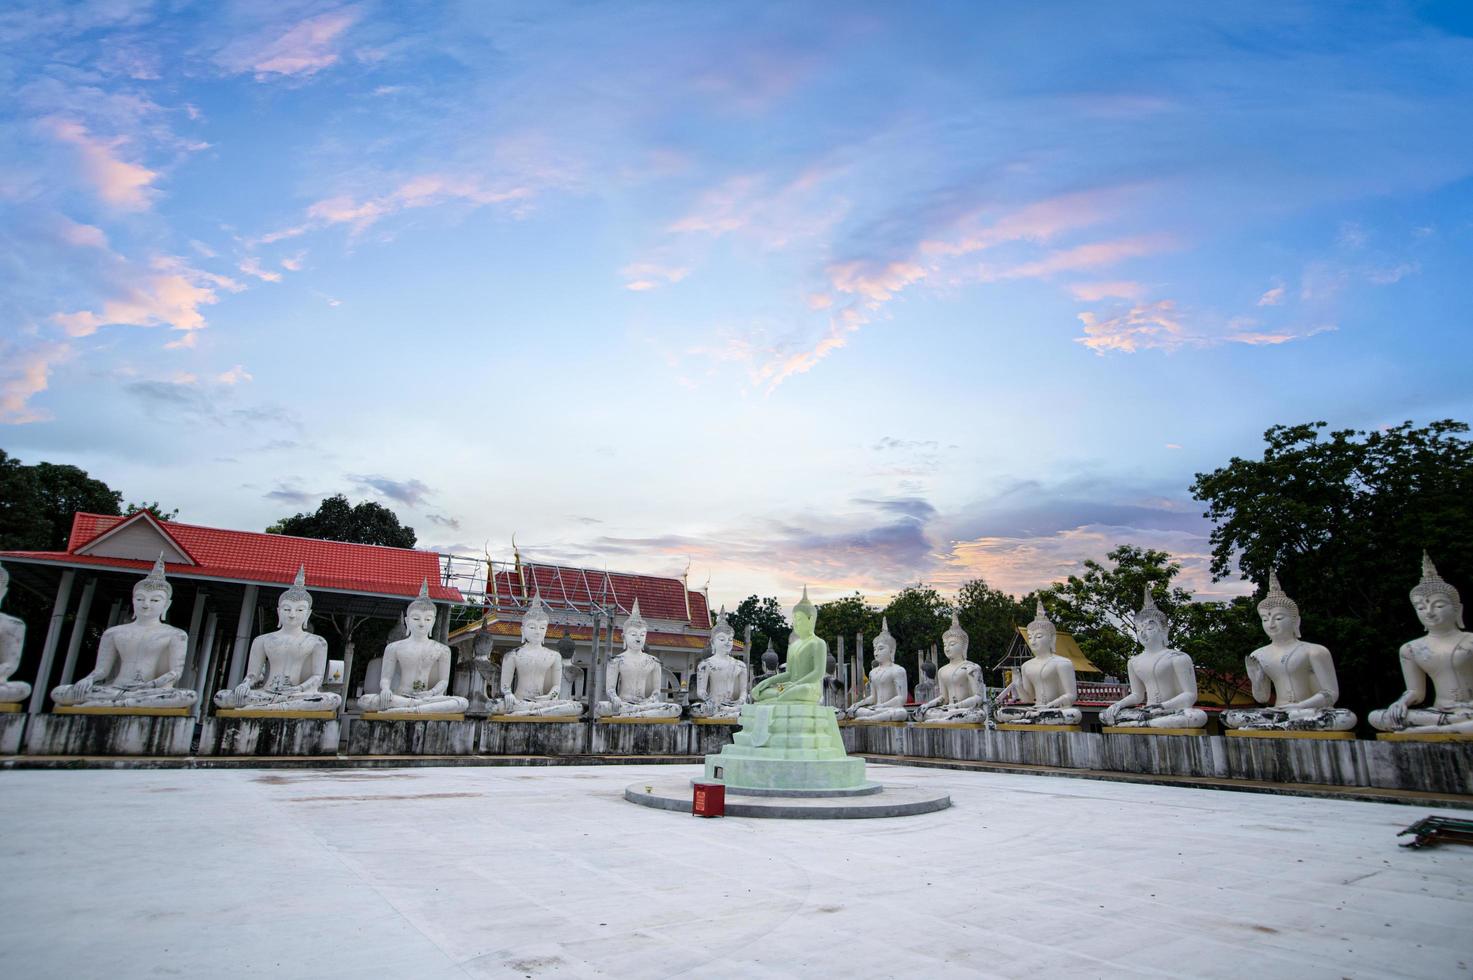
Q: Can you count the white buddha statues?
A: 13